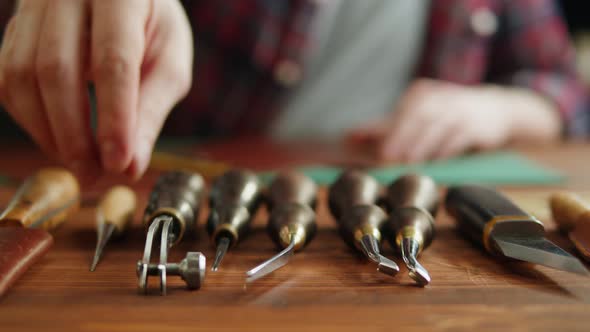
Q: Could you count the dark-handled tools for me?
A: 6